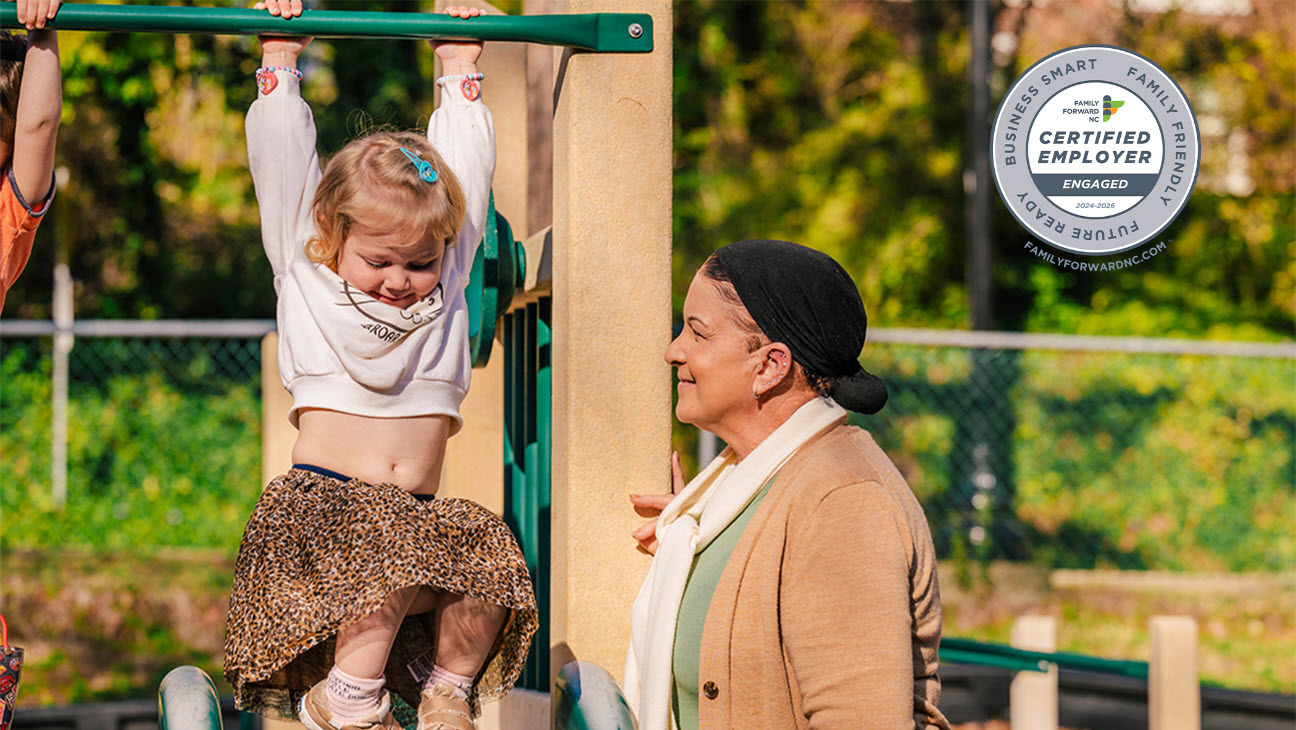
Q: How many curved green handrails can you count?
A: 2